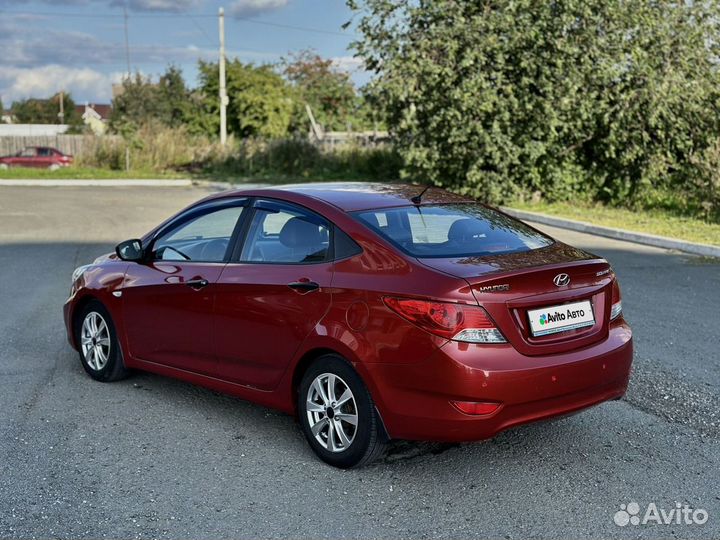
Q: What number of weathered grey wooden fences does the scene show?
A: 1